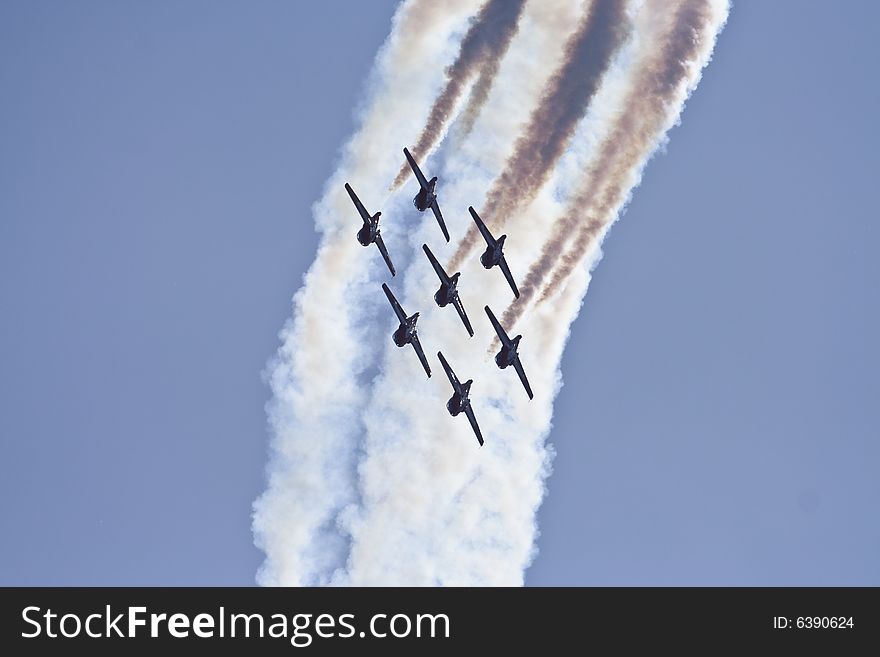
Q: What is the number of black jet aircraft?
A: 7